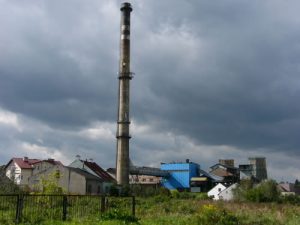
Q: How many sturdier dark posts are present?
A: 4